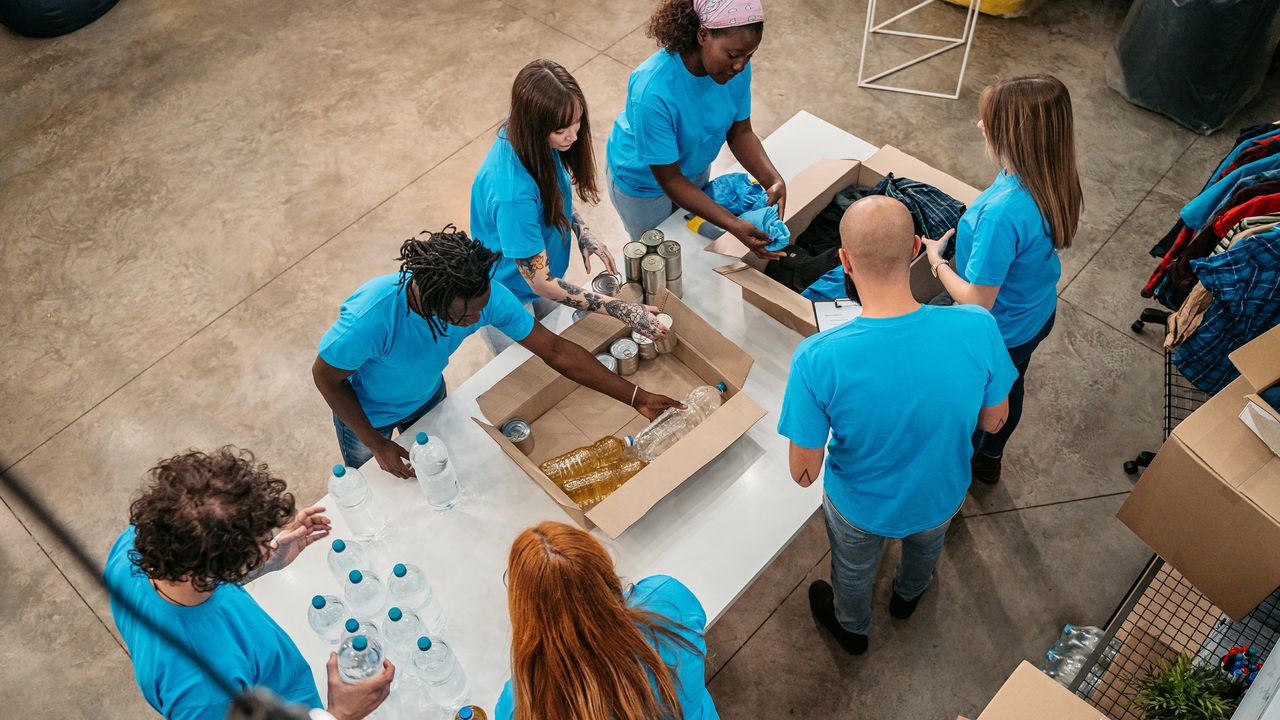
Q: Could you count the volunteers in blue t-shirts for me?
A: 7